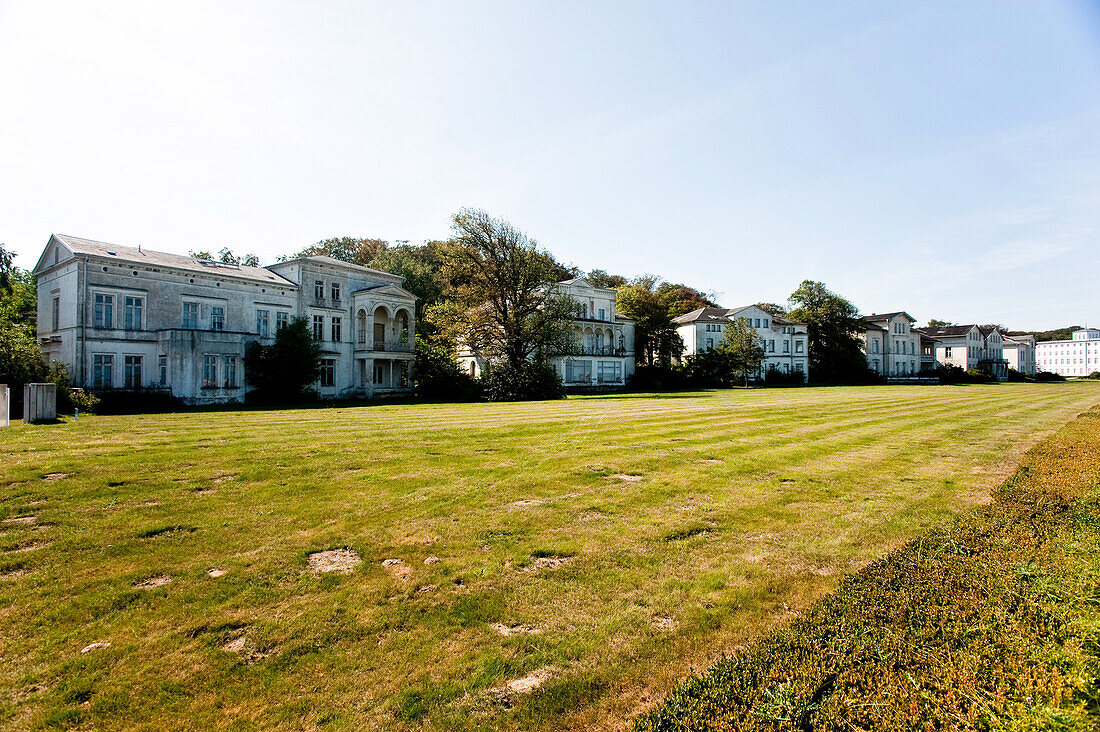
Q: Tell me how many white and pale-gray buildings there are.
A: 7